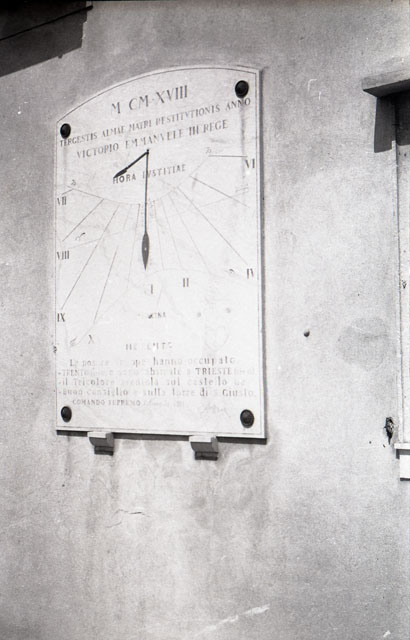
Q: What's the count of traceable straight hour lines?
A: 11